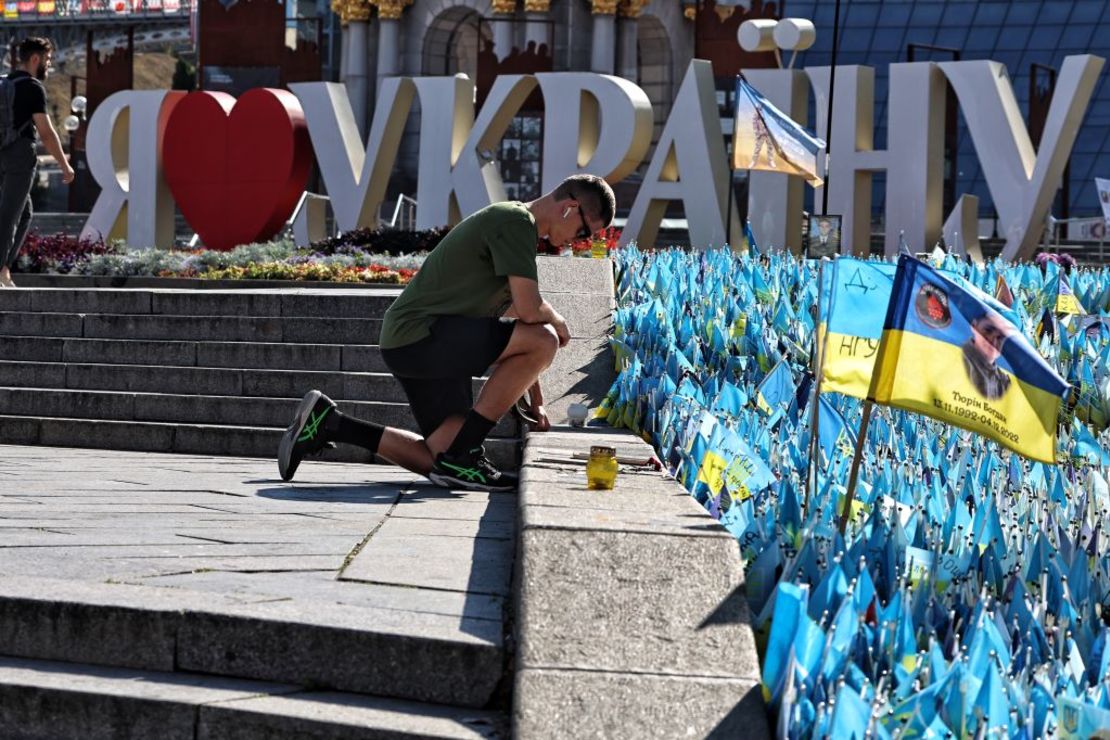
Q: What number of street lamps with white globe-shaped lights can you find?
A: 2